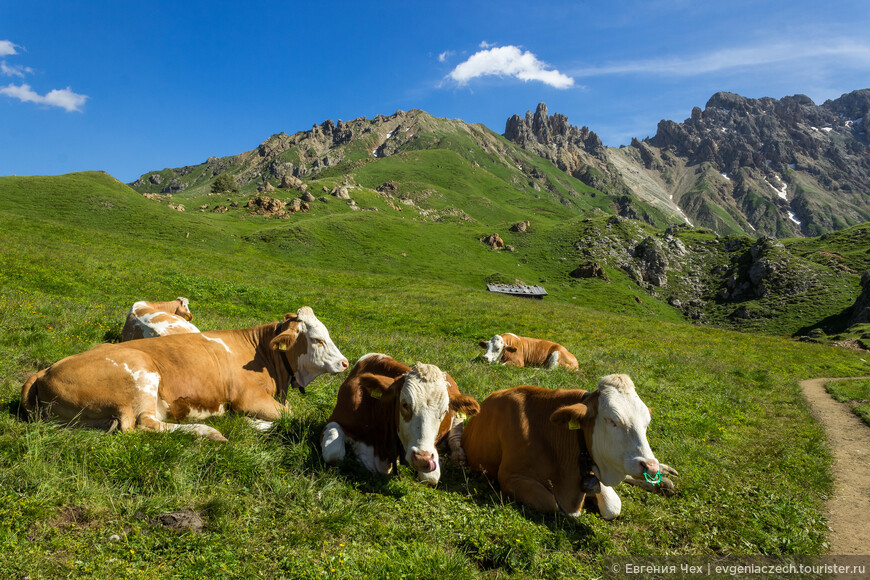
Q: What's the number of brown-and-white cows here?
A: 5